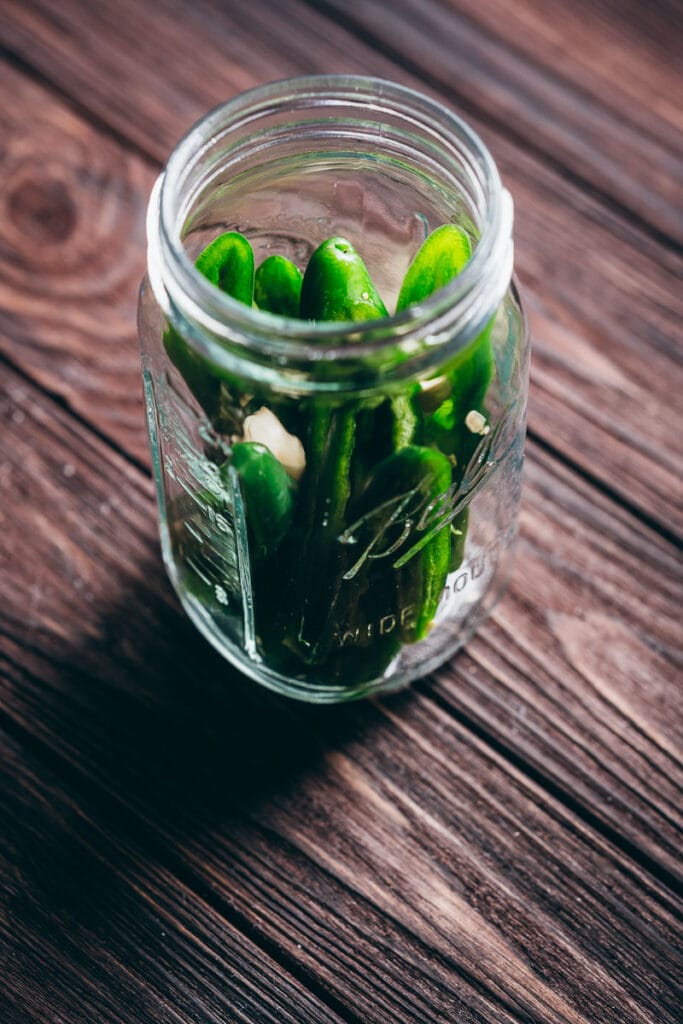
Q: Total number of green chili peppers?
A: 6